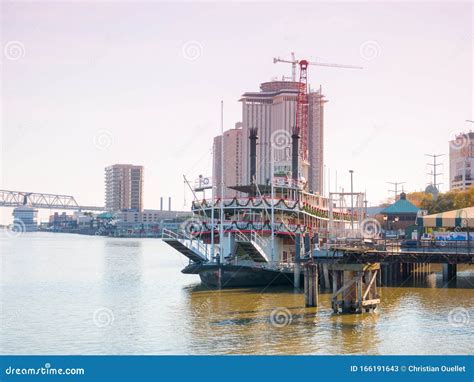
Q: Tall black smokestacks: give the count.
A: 2